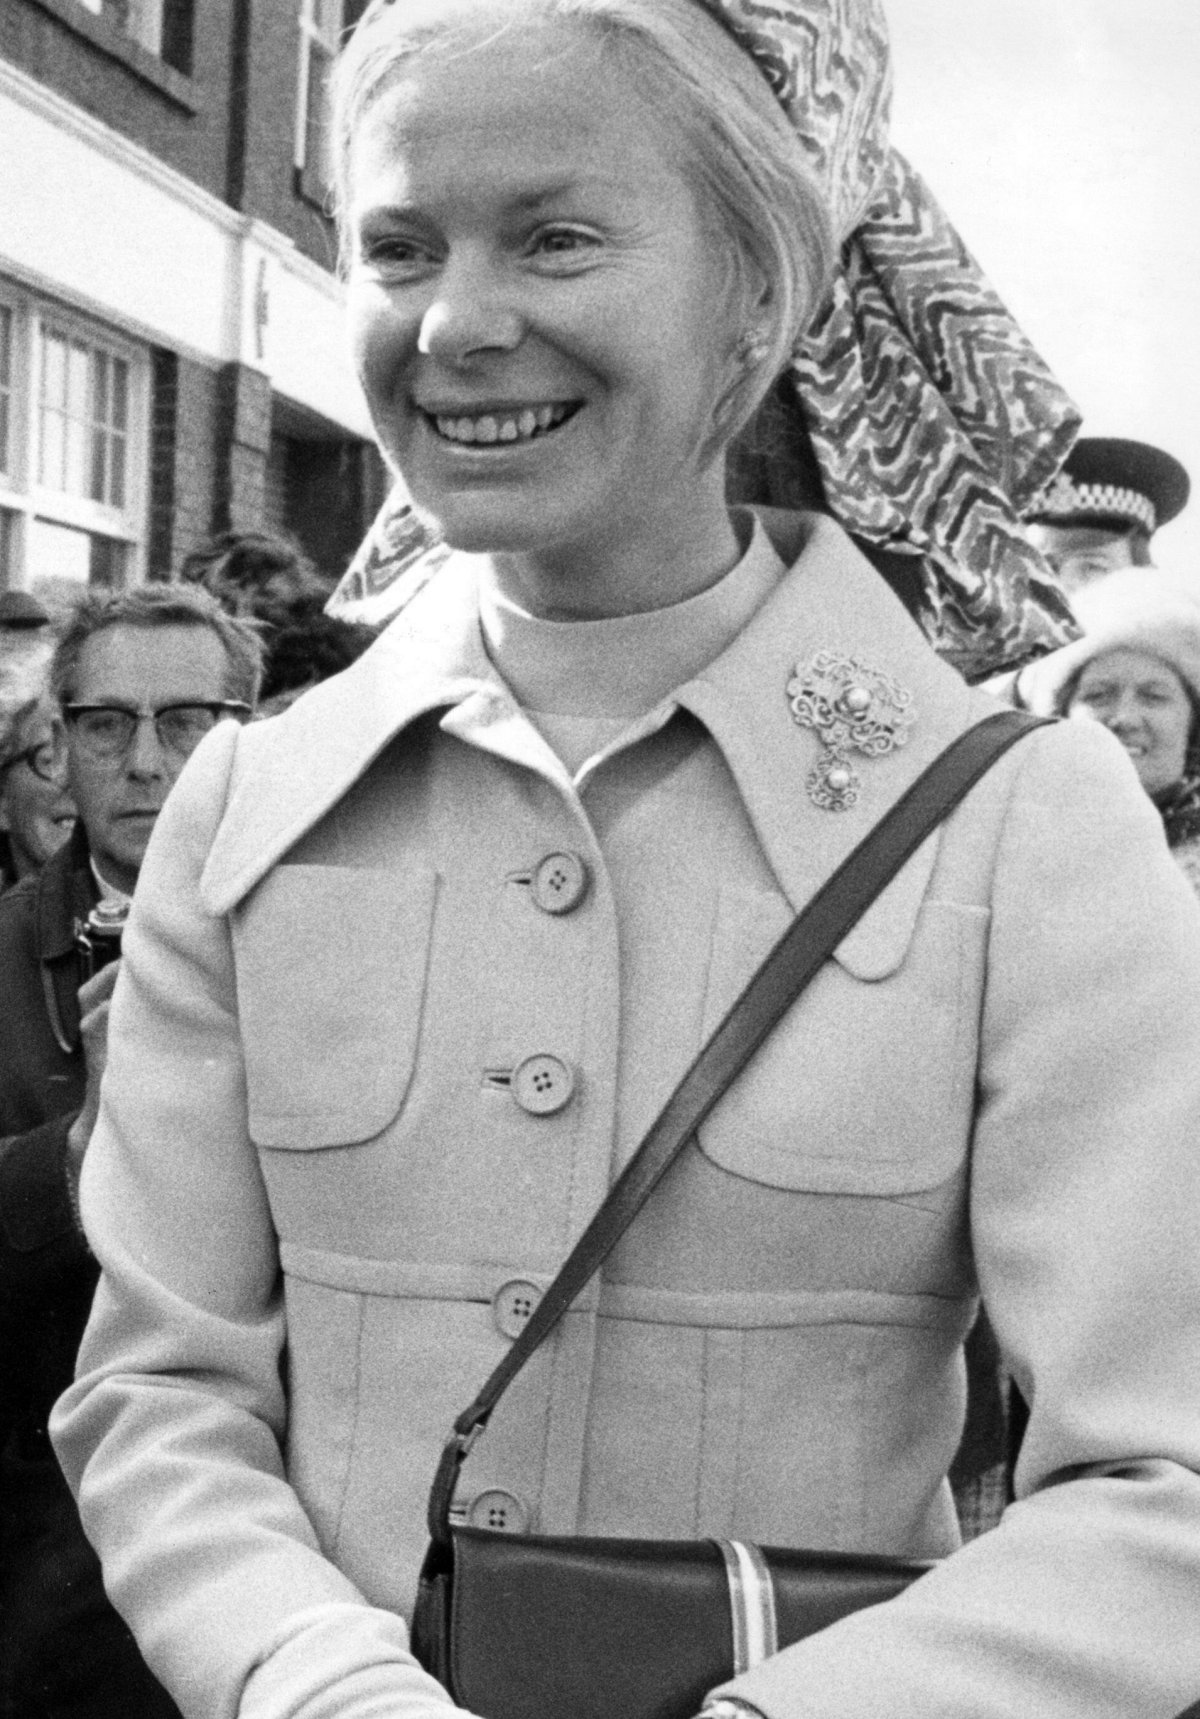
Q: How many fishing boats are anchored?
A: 0